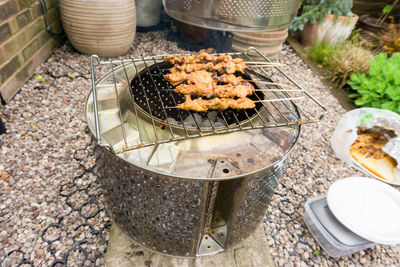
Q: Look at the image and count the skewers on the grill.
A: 5